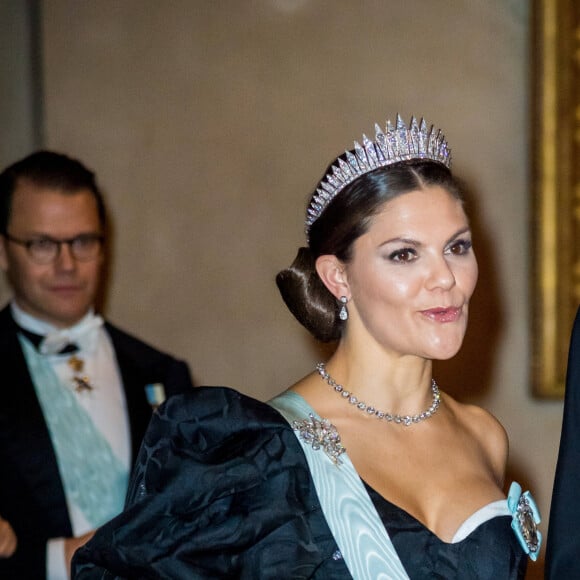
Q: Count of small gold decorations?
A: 2